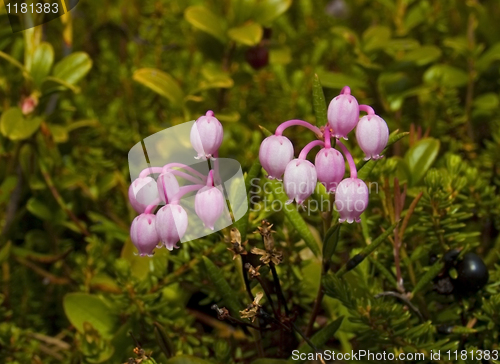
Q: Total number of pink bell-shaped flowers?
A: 12